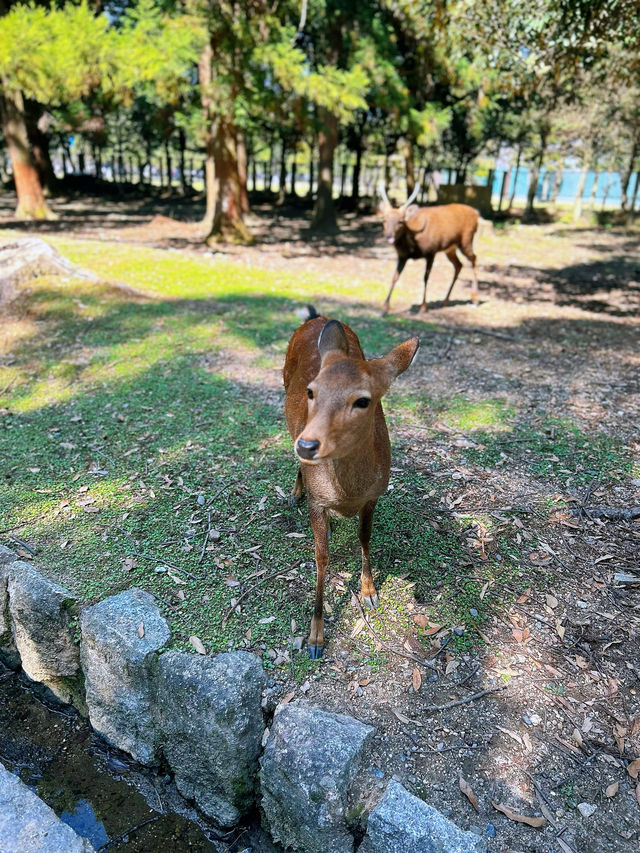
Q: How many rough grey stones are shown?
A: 7